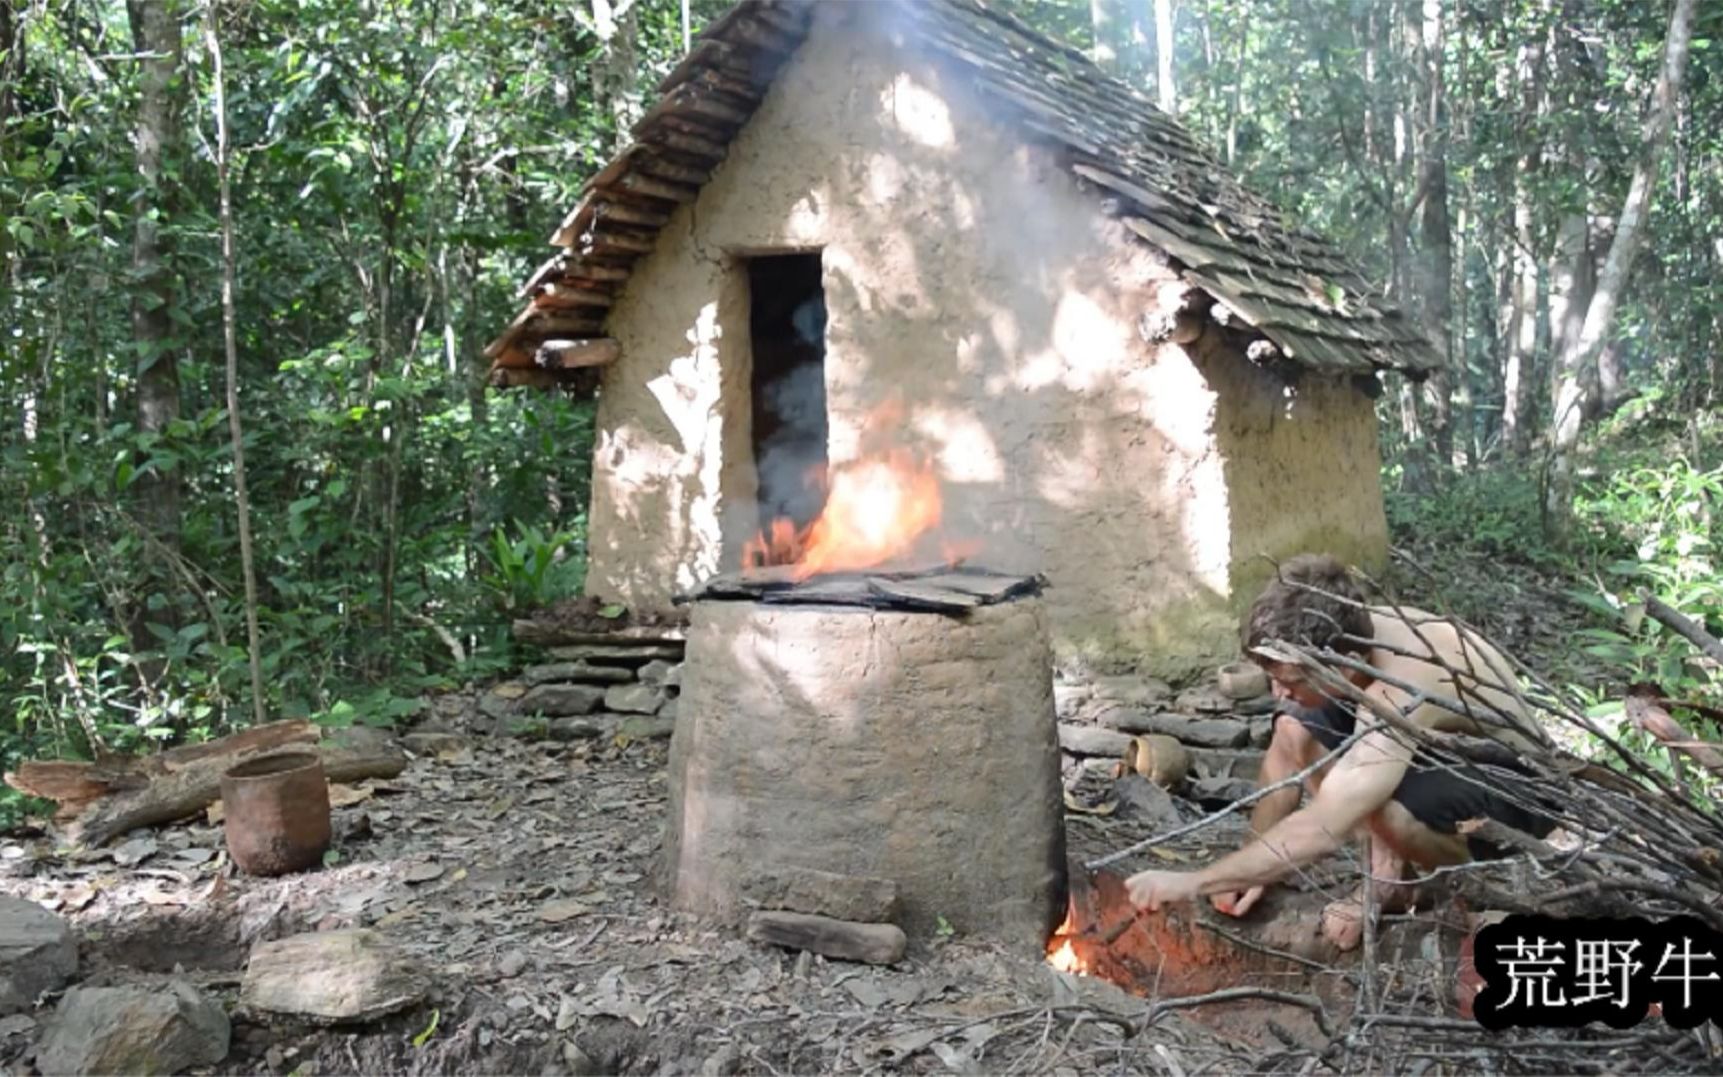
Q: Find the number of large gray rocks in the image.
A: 3